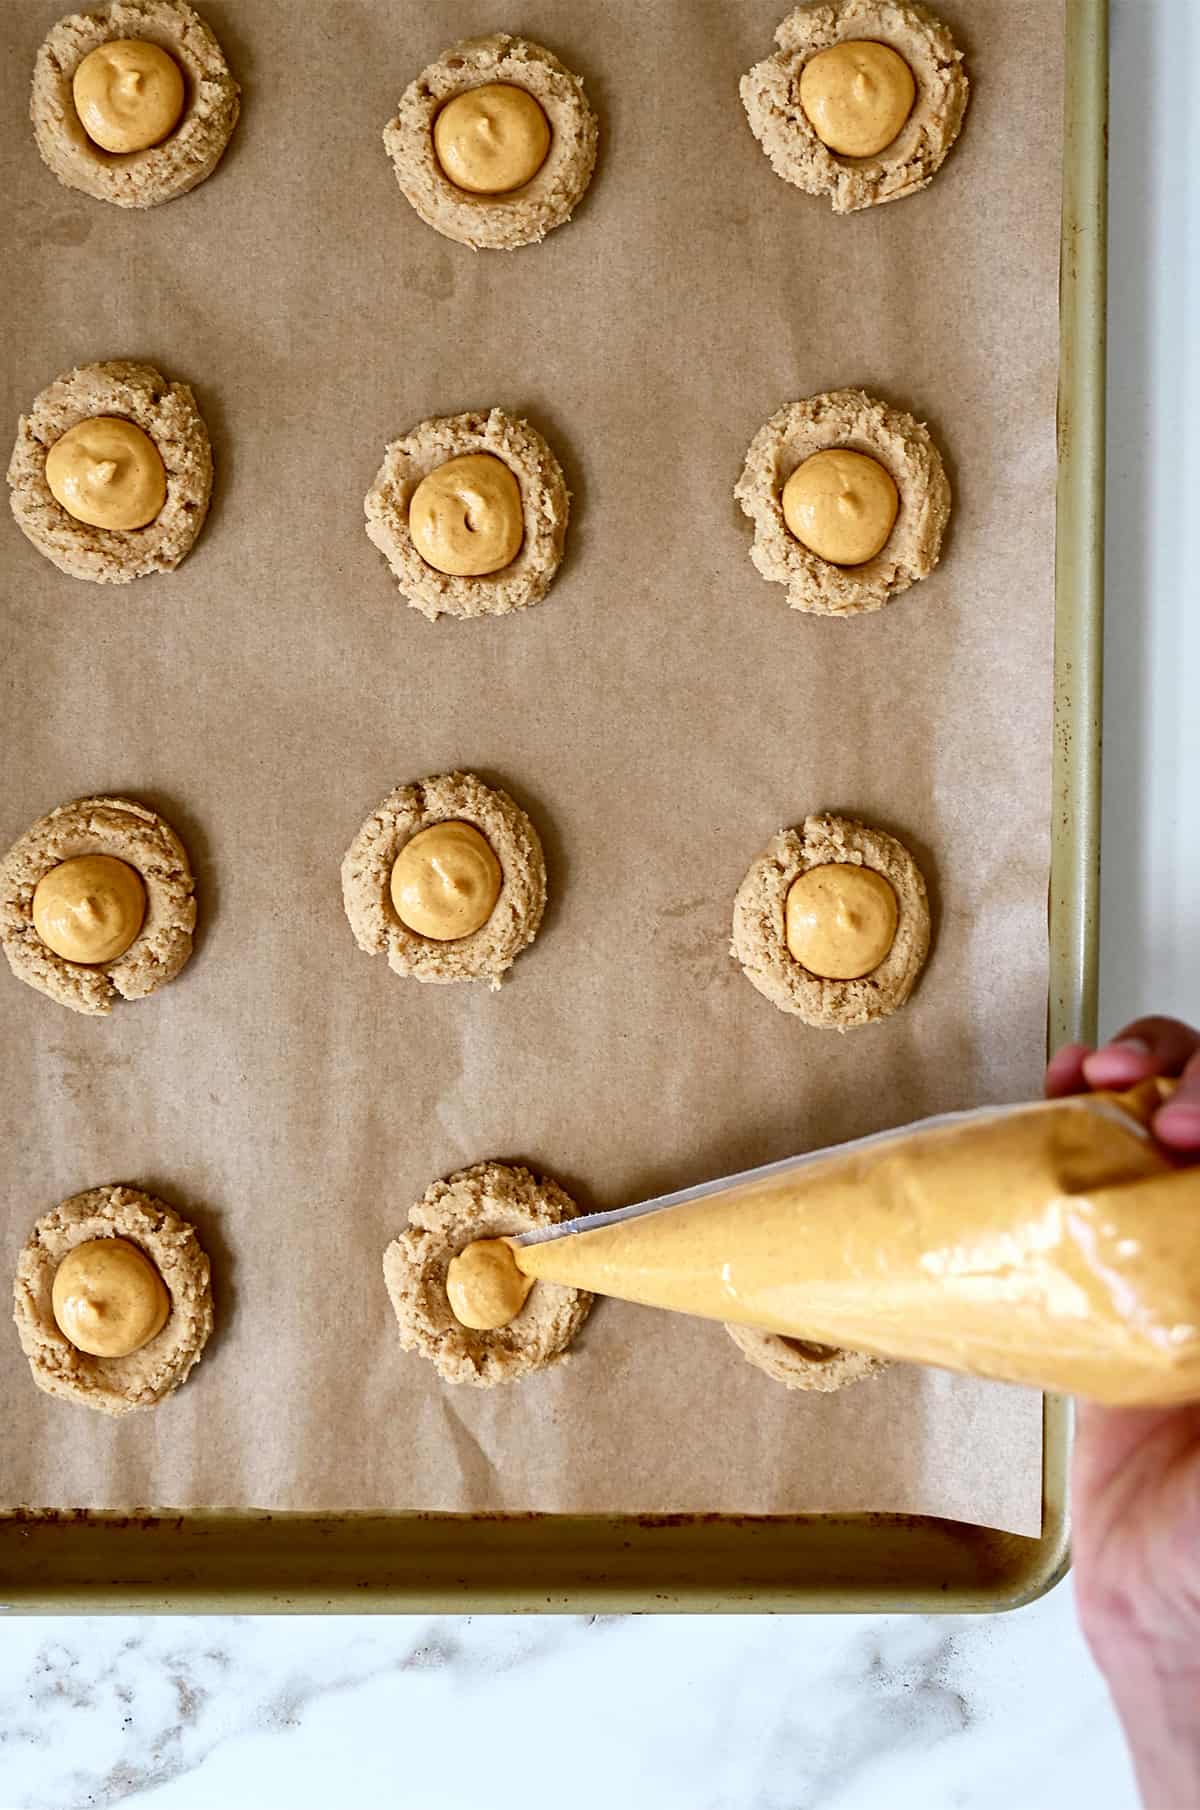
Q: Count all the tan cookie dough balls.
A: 12